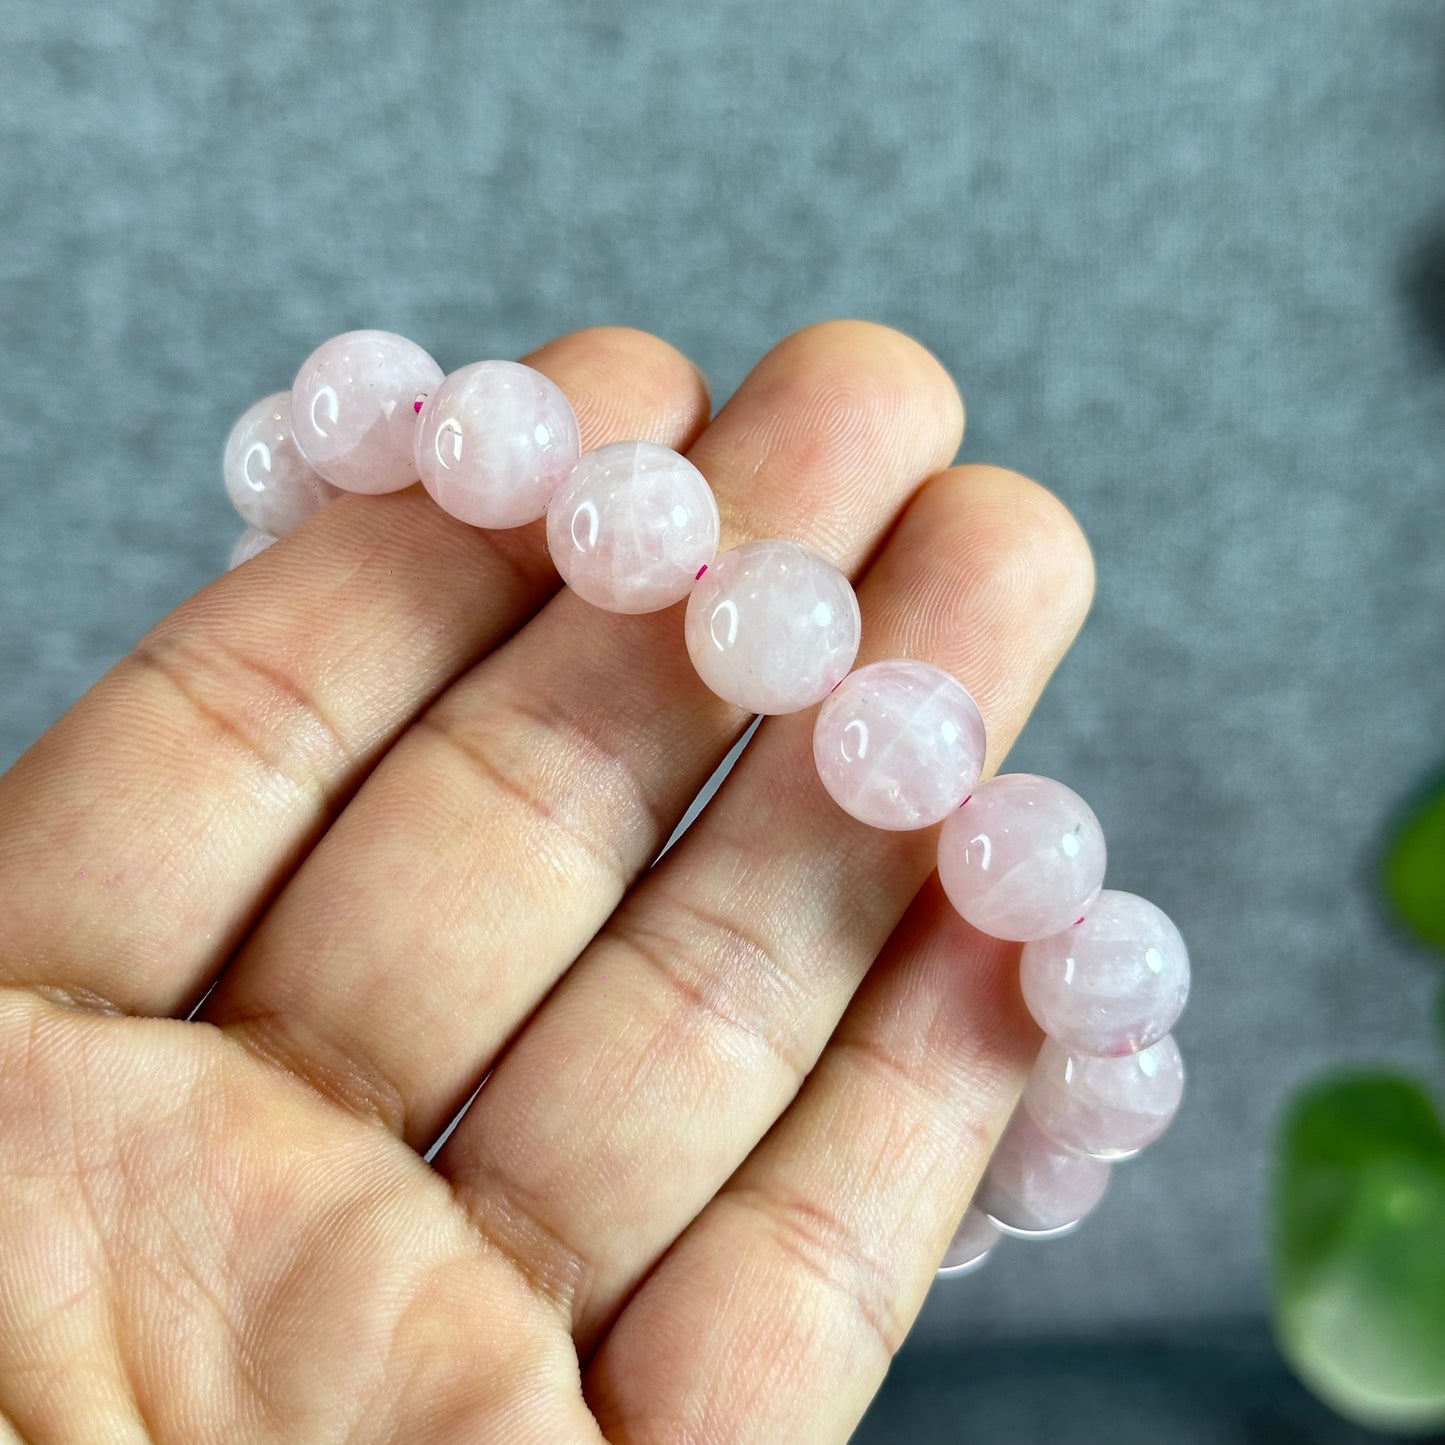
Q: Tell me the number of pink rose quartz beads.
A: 12